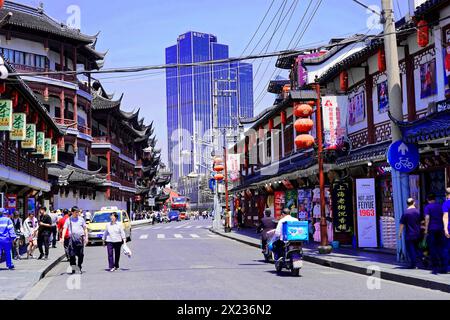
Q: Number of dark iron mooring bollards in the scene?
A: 0